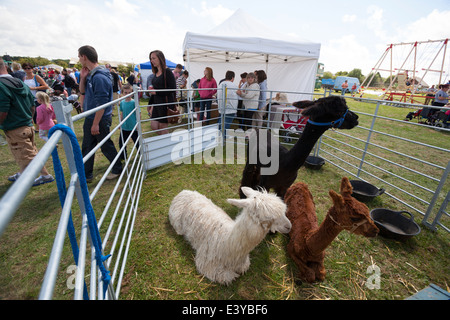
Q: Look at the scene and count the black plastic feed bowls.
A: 3